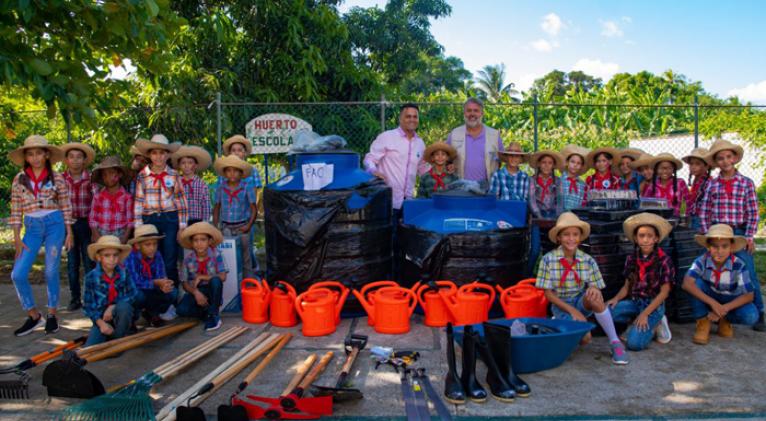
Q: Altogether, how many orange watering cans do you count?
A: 10